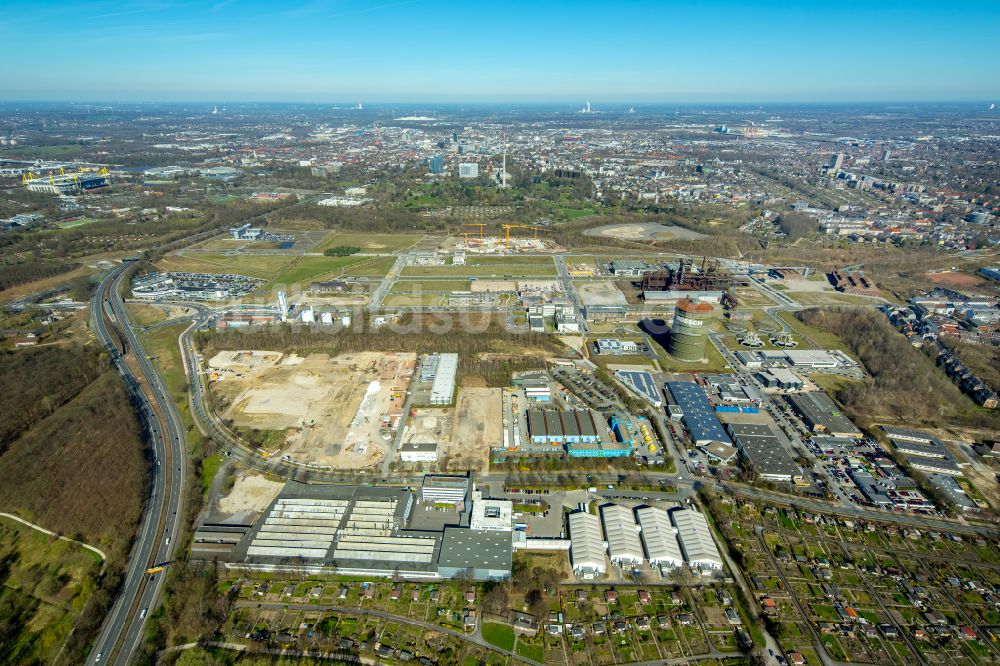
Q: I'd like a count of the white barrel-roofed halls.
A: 4